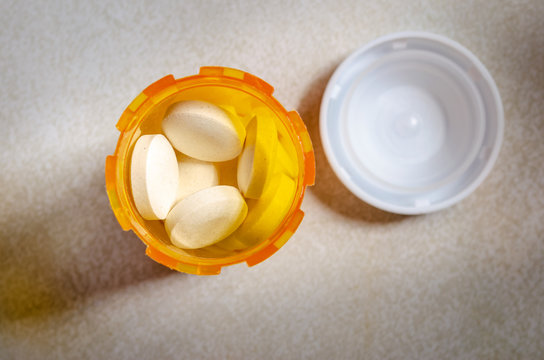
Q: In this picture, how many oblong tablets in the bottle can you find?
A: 5